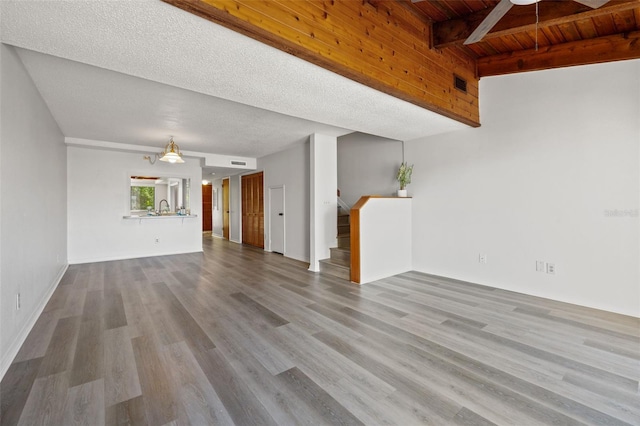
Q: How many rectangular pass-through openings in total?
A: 1